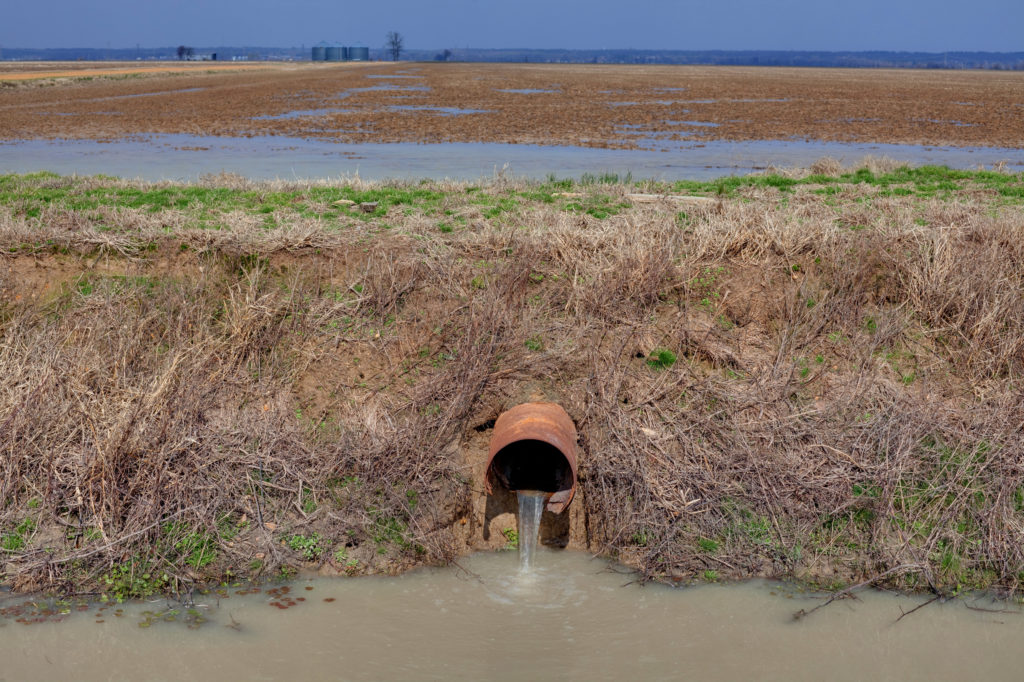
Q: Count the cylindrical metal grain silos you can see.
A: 3